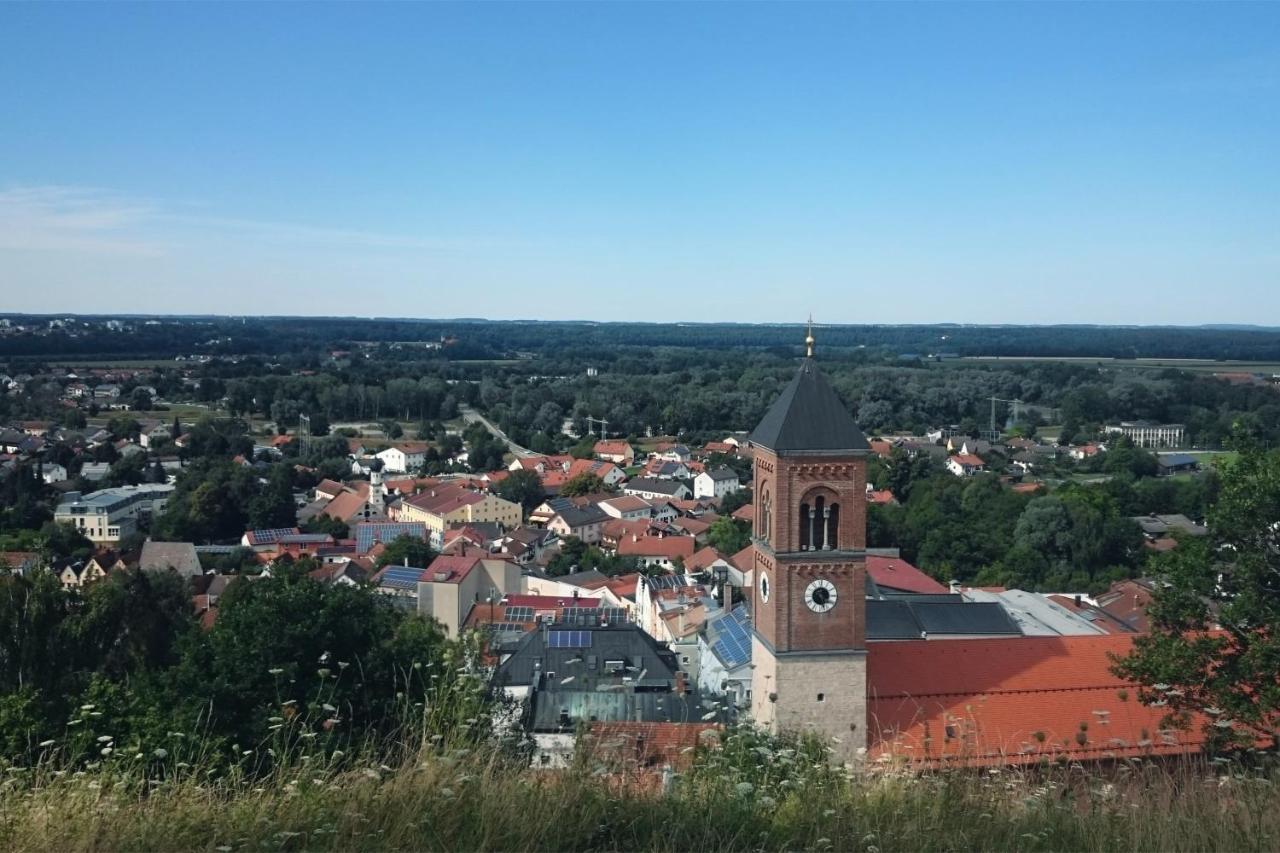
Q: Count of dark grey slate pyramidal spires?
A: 1